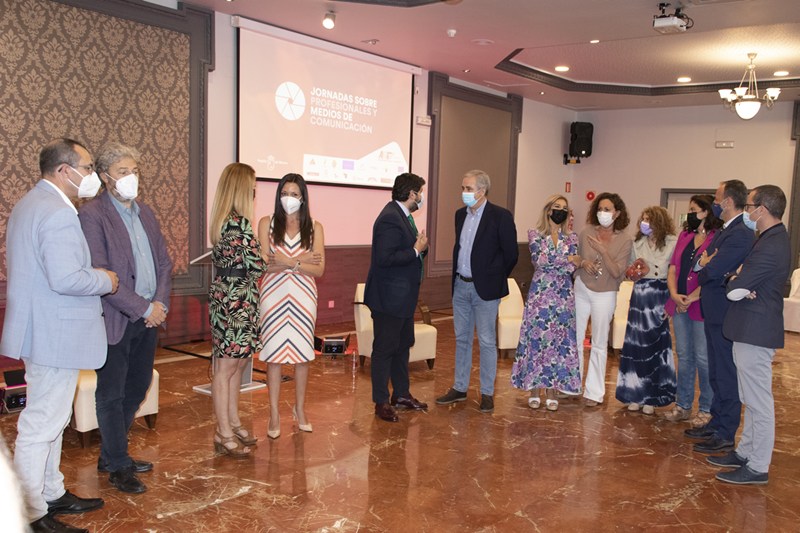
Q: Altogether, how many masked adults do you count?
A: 12